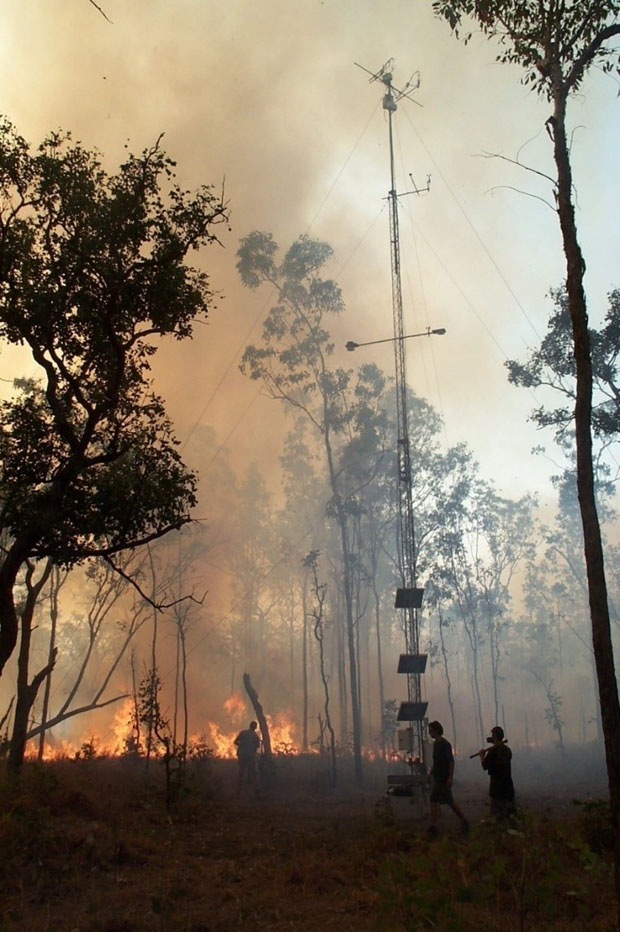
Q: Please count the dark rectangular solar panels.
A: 3